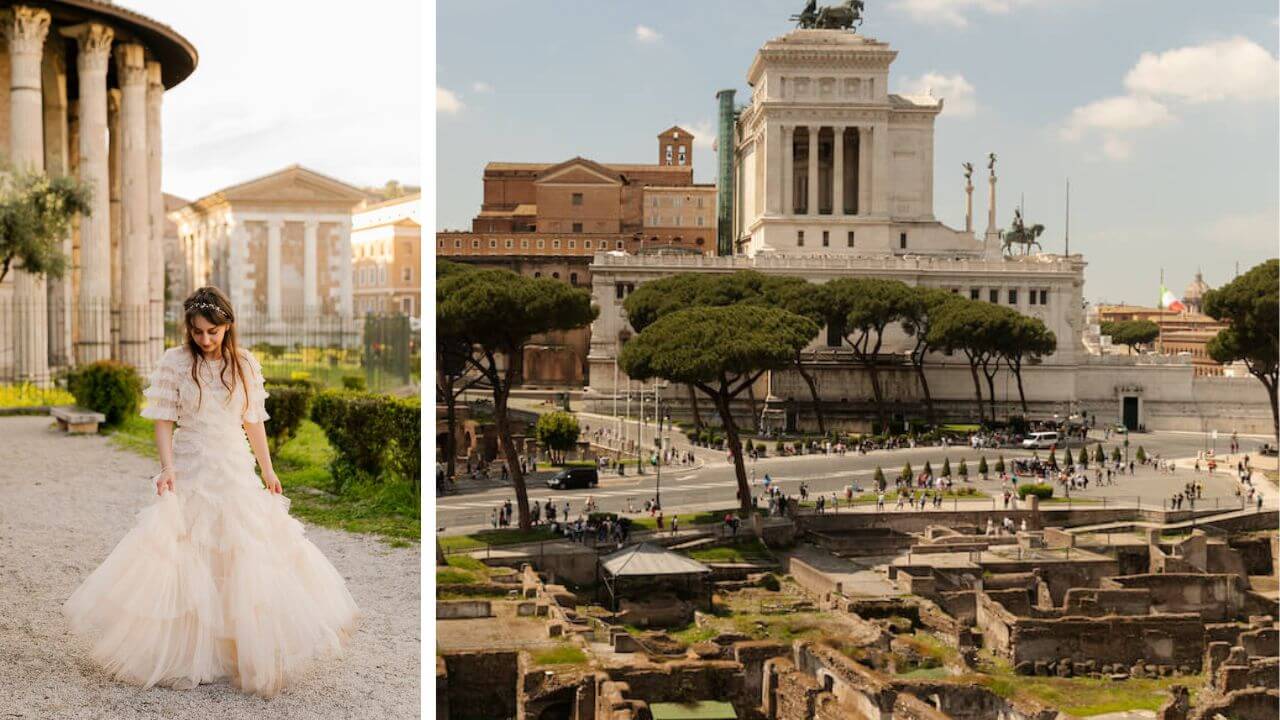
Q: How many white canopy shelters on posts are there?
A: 1